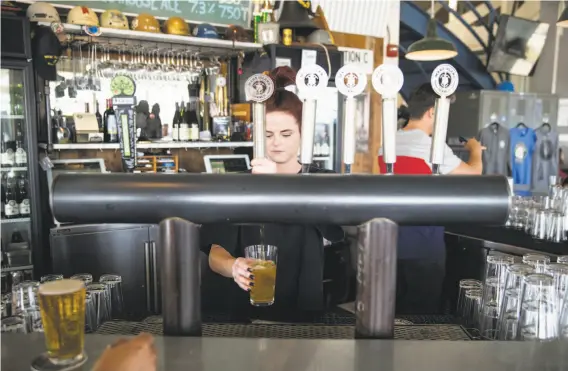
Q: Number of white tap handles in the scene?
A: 5